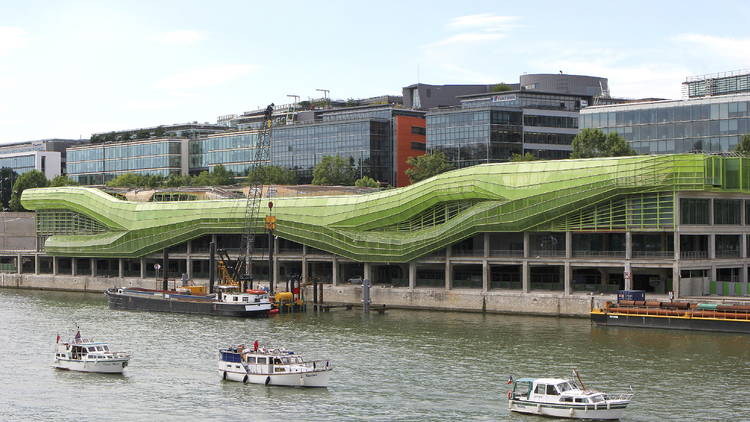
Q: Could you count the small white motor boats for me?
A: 3